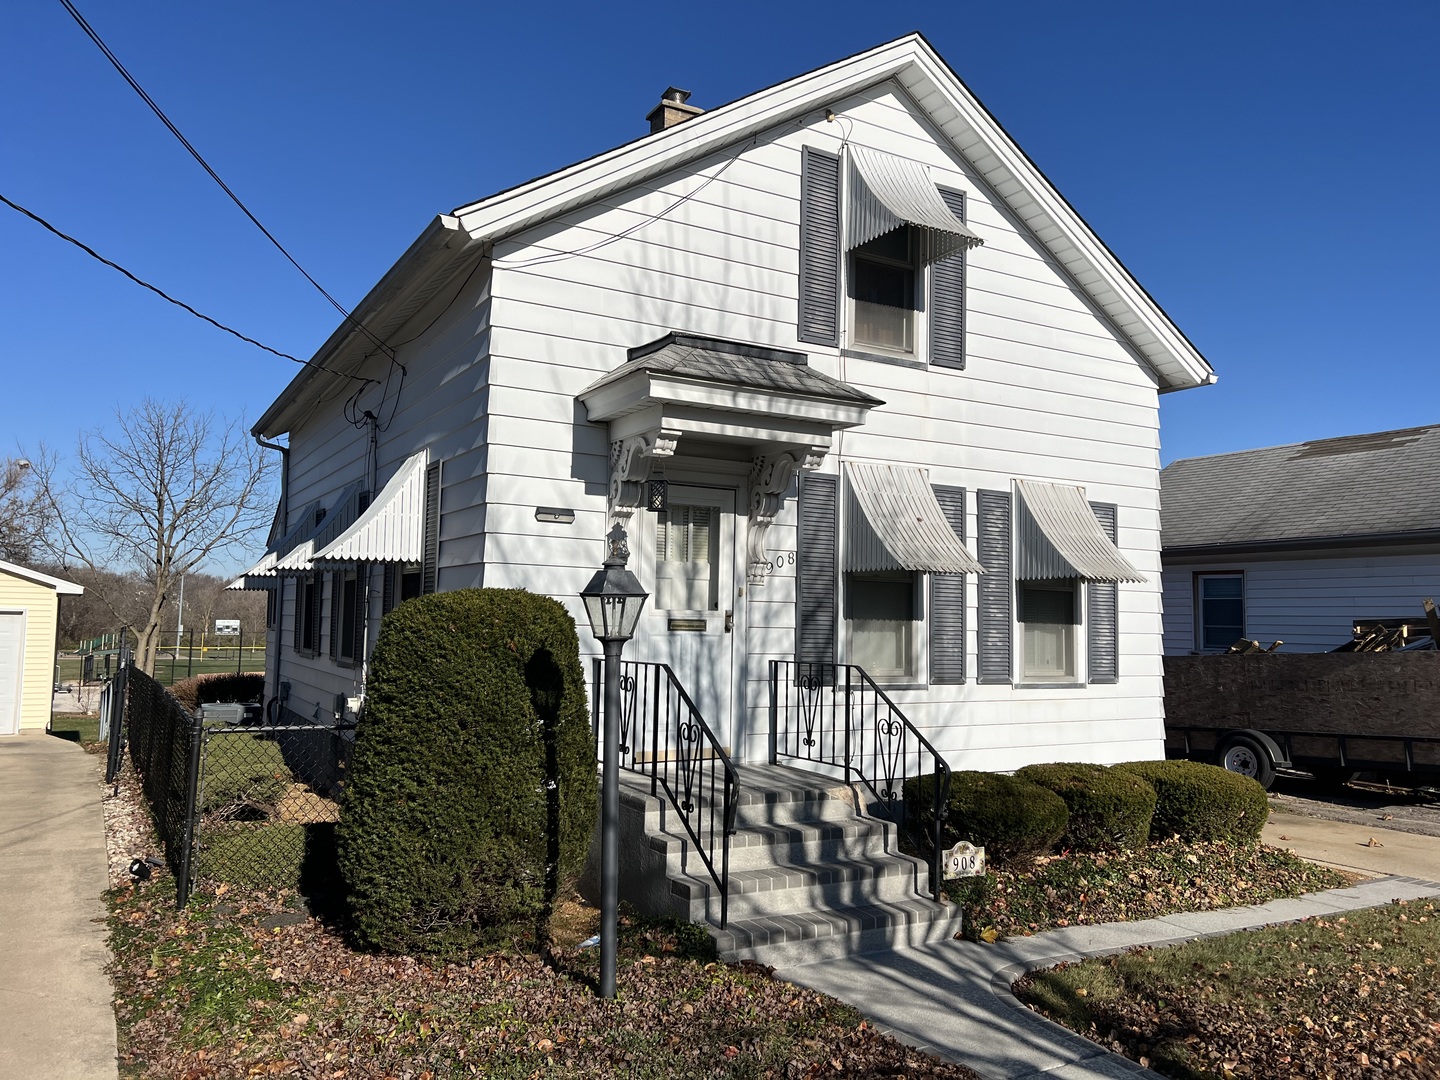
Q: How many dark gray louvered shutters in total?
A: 13